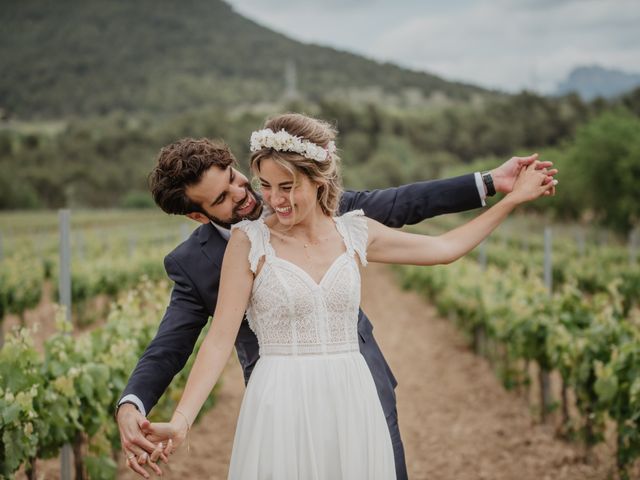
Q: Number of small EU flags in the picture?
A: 0